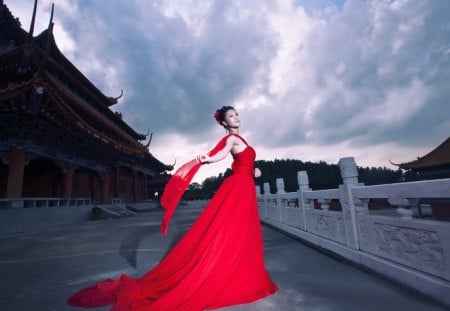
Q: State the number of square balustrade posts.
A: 5